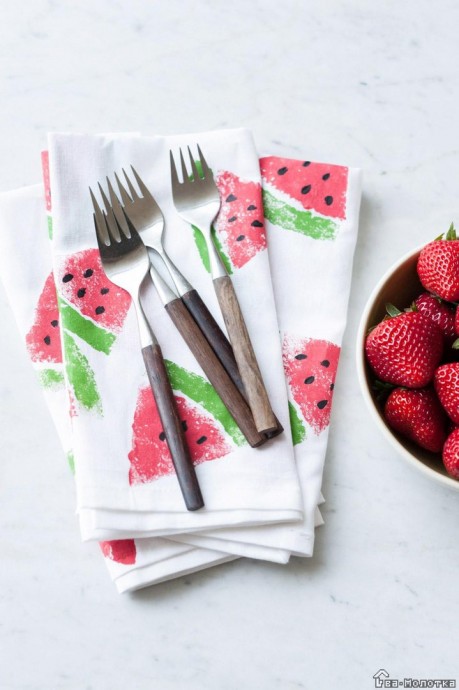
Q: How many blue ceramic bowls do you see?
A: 0